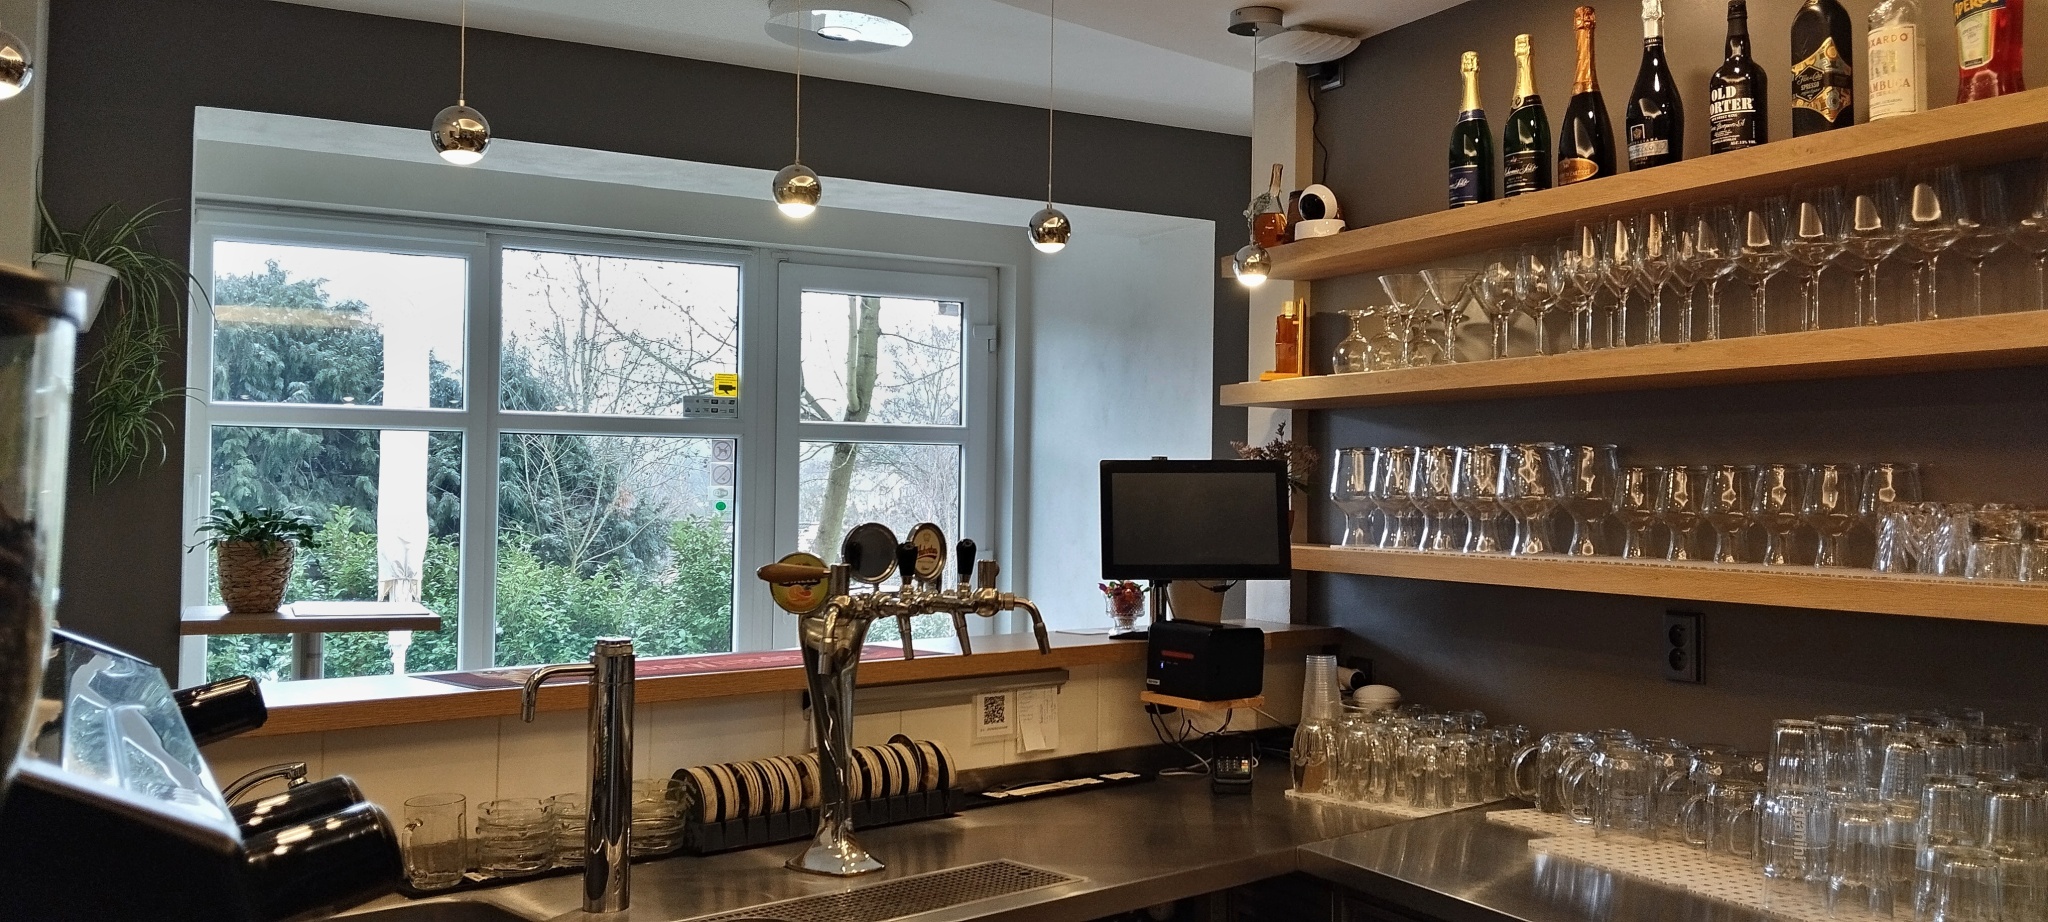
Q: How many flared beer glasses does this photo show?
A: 12